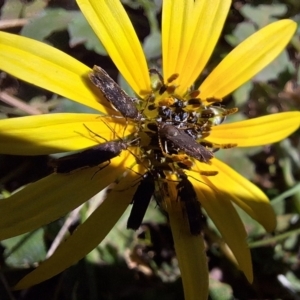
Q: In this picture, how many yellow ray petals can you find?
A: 12